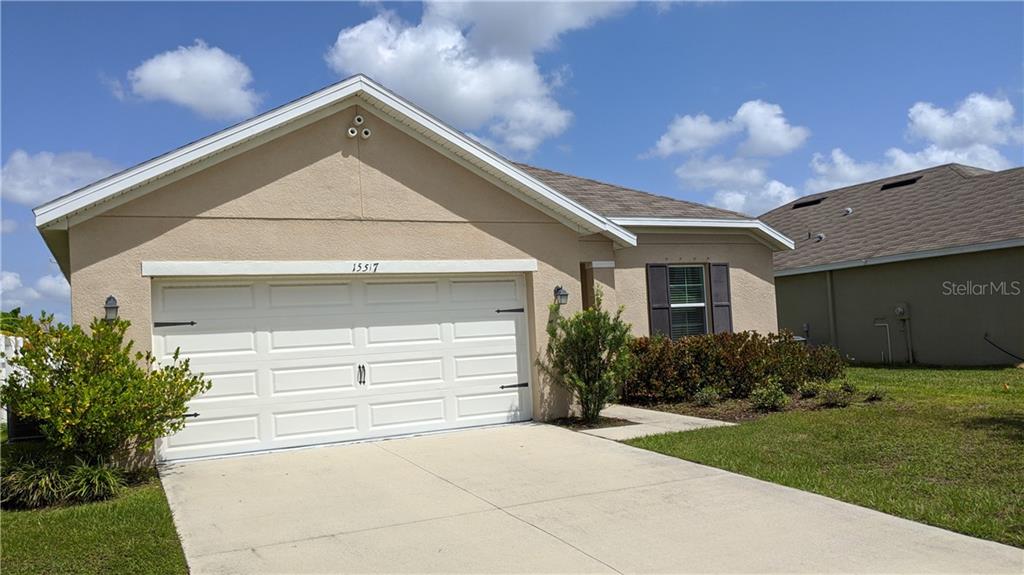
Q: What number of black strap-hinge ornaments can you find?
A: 4